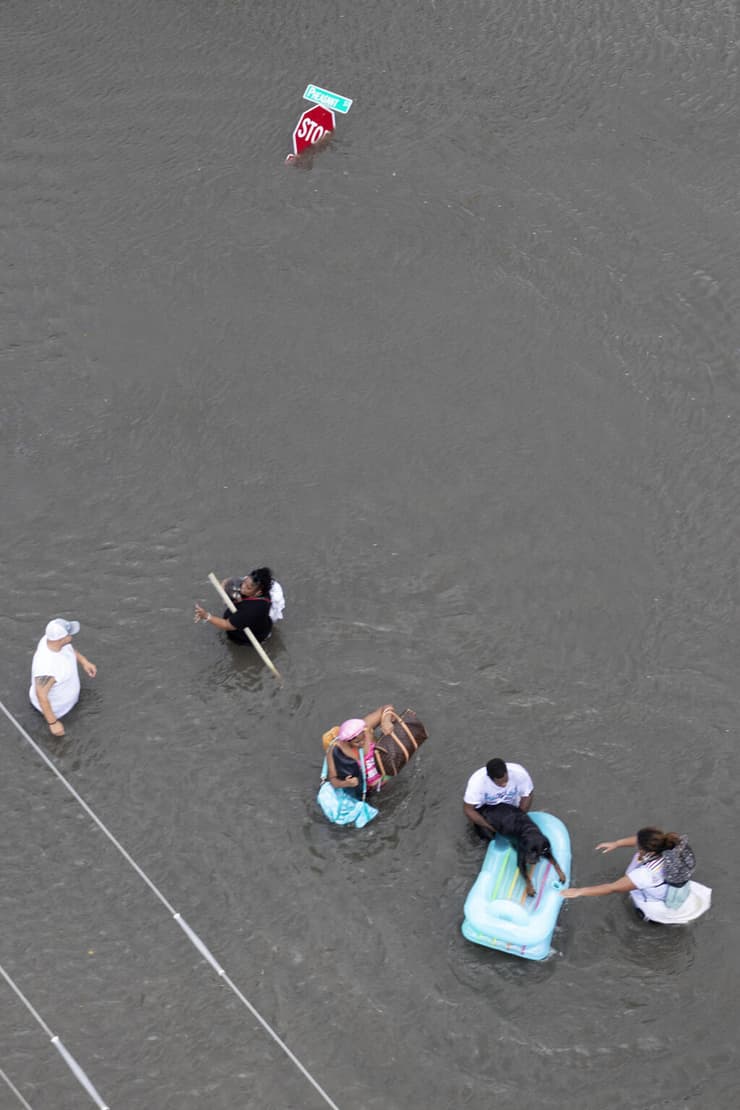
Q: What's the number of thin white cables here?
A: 3